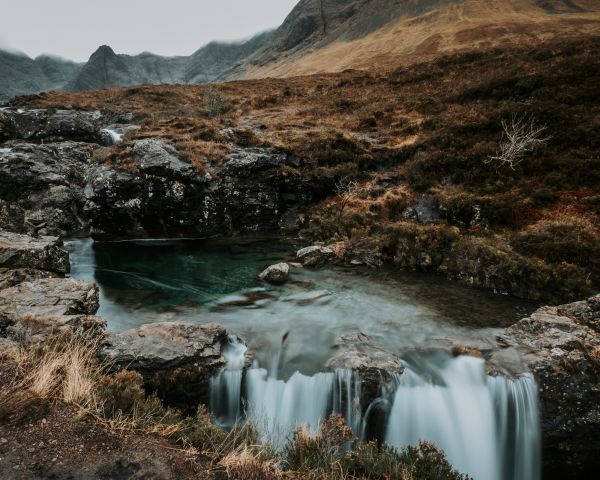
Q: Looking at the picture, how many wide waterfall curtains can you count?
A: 2